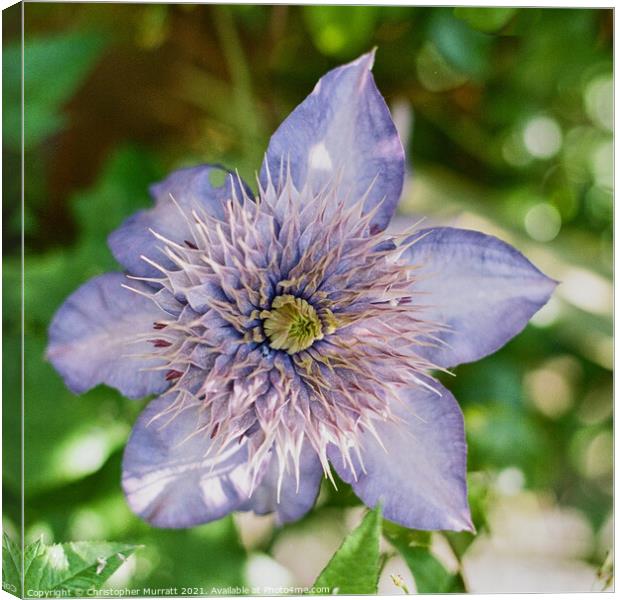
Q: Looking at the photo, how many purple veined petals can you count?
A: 7